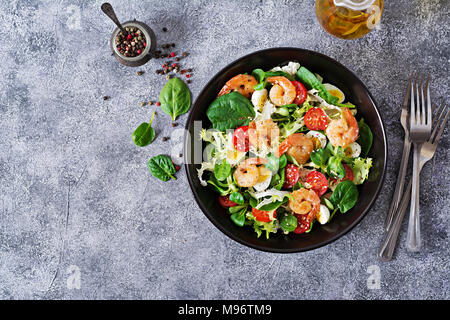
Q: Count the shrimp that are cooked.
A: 7